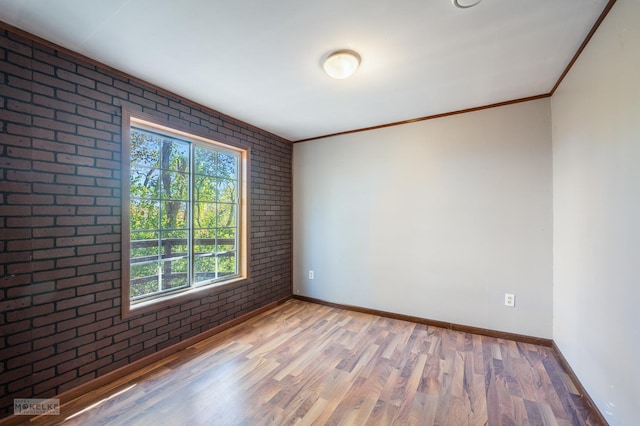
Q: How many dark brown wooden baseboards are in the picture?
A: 3